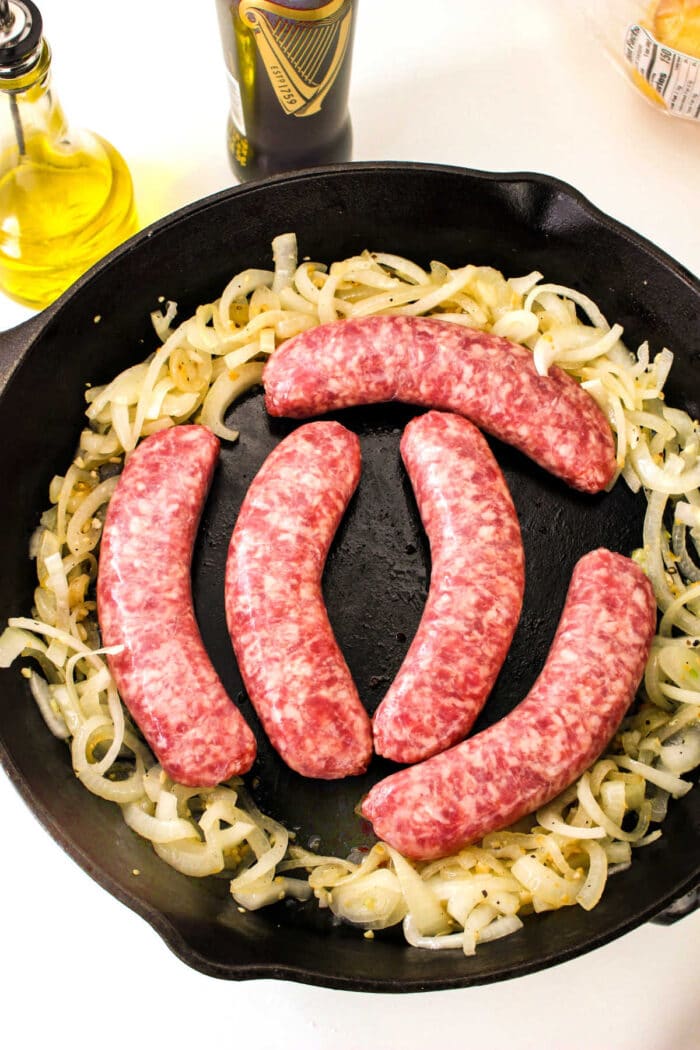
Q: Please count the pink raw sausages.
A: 5